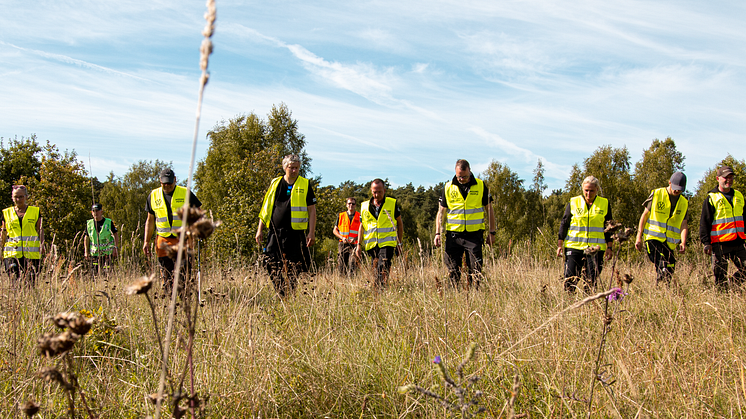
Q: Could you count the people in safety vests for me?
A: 10